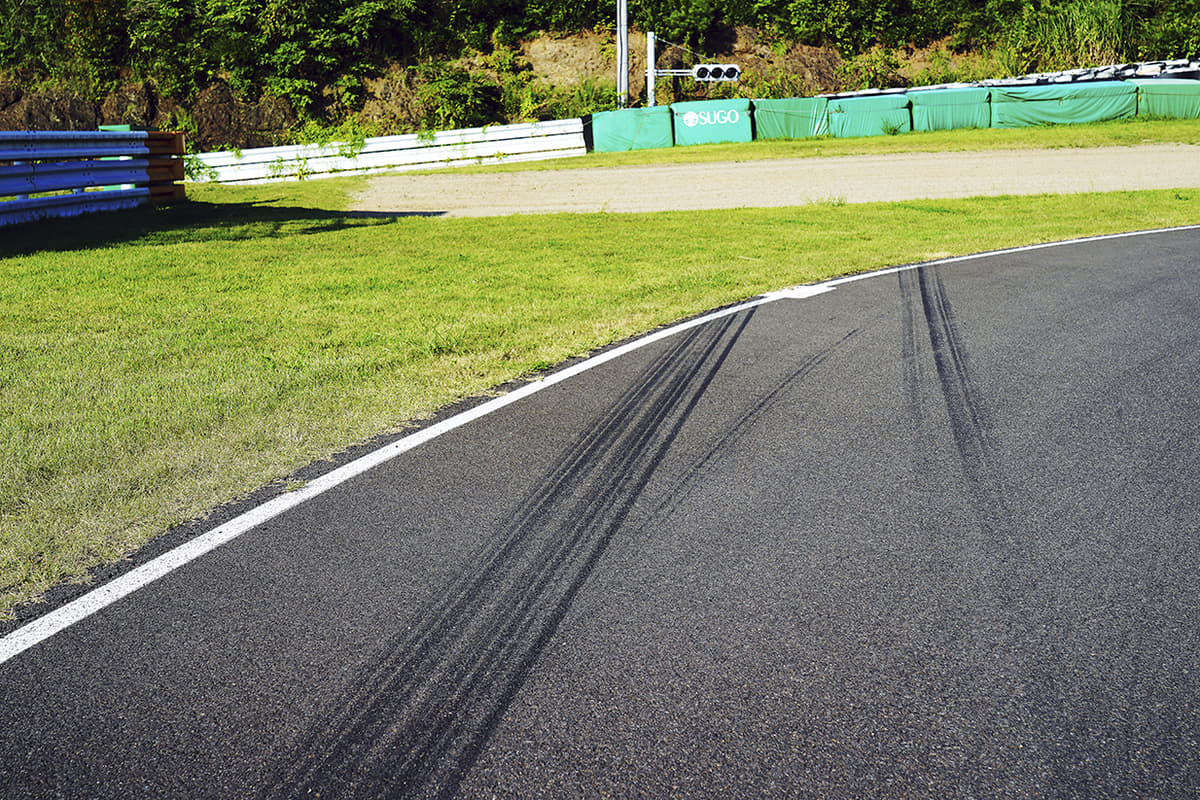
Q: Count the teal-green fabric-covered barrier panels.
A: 7